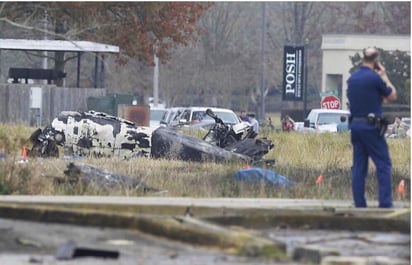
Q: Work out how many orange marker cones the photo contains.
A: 4